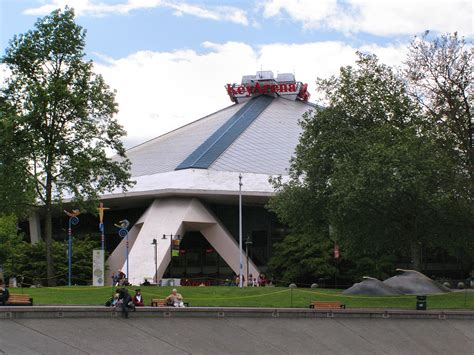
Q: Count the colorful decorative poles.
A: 3